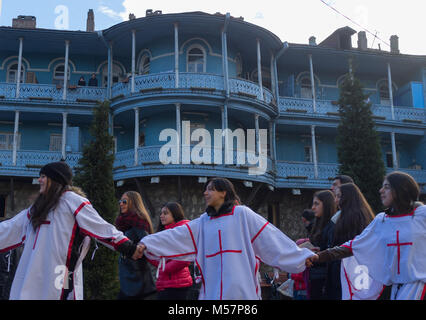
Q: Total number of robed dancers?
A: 3